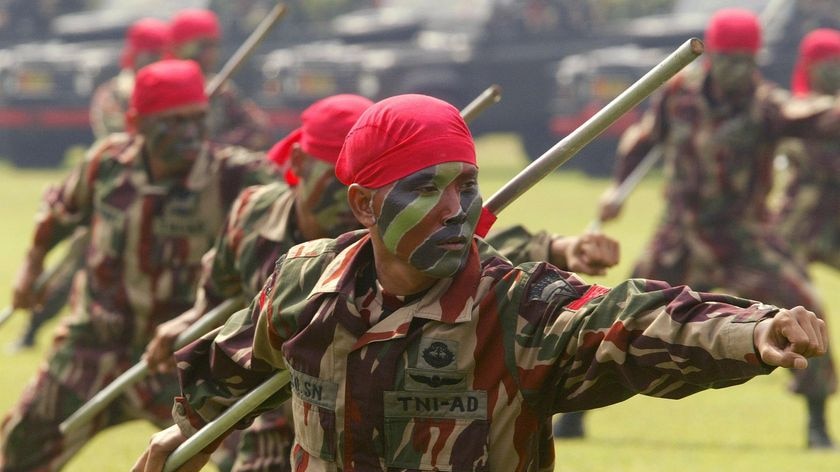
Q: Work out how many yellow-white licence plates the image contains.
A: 3